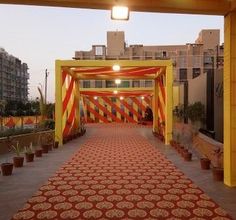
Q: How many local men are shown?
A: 0